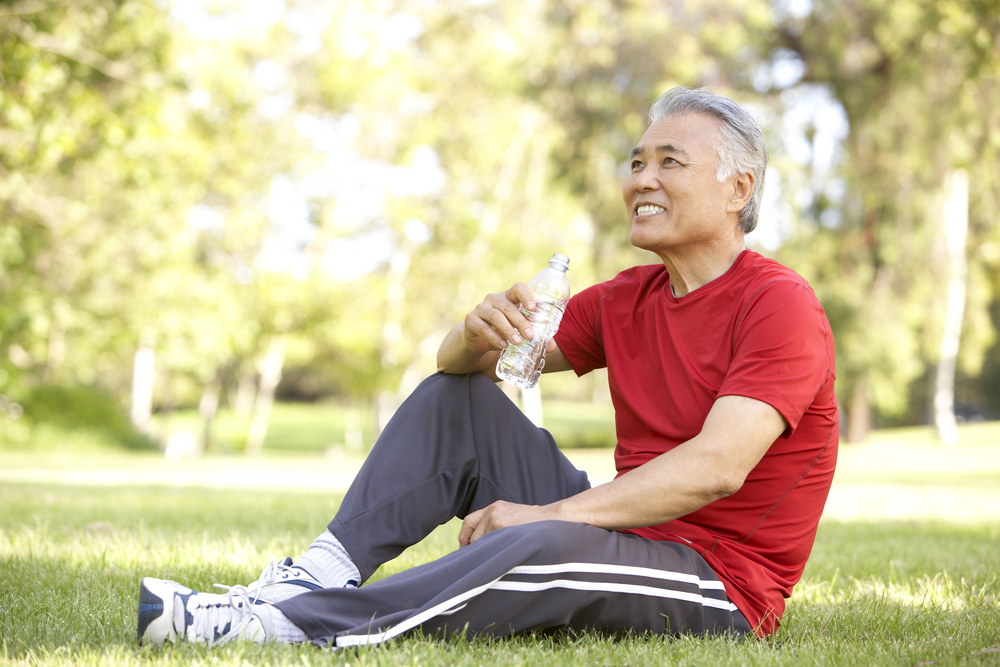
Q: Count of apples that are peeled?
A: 0